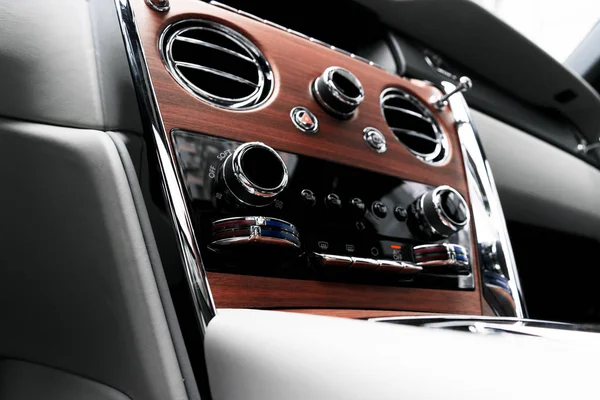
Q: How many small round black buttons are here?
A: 5